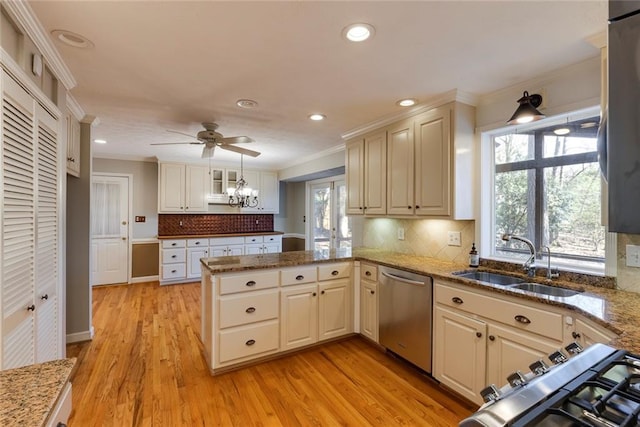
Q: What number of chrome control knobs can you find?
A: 5